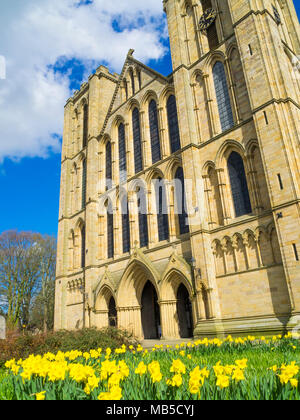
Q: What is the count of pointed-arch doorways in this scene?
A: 3